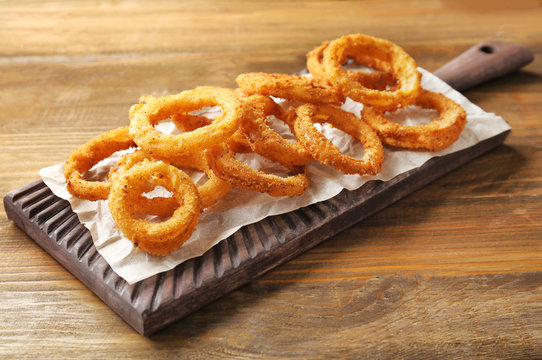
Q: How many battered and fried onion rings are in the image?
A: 11